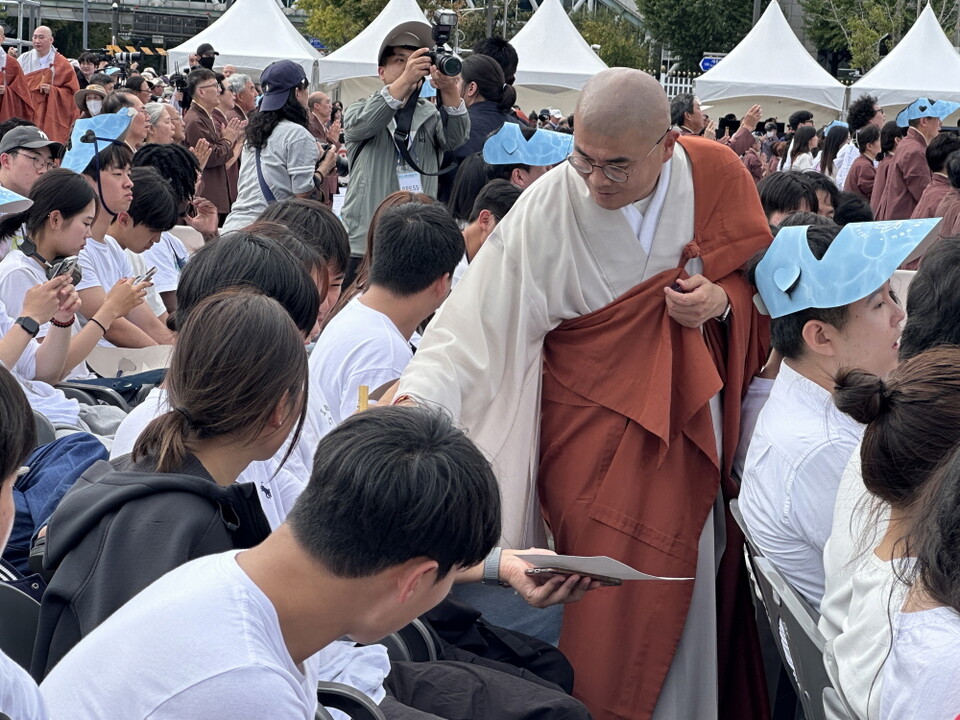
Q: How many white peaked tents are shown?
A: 5